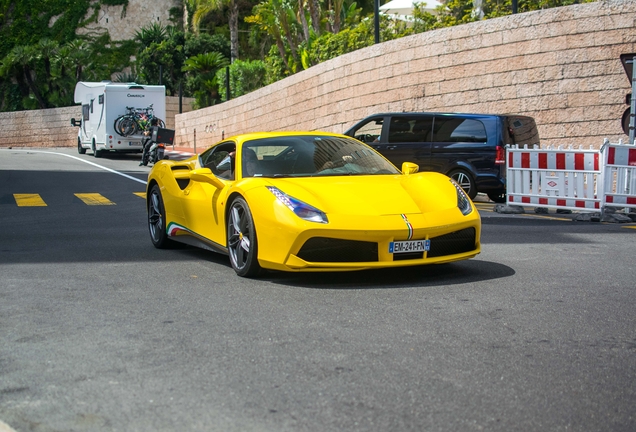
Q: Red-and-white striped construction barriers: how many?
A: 2